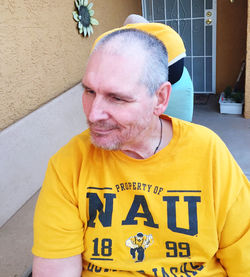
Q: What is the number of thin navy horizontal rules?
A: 3